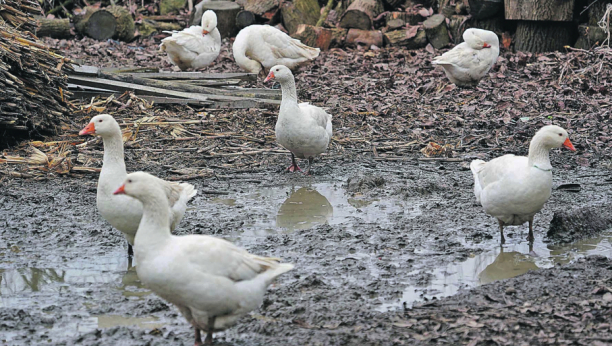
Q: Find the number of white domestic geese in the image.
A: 7